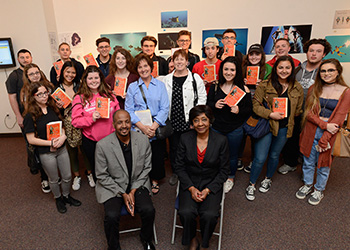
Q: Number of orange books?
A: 12